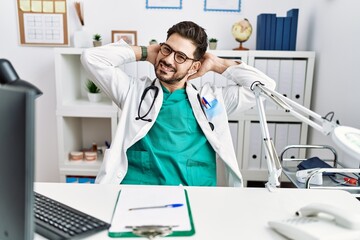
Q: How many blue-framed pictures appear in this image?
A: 2